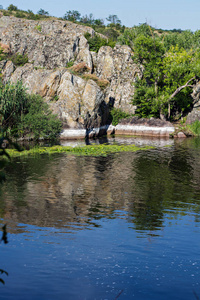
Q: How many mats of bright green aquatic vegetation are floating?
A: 1